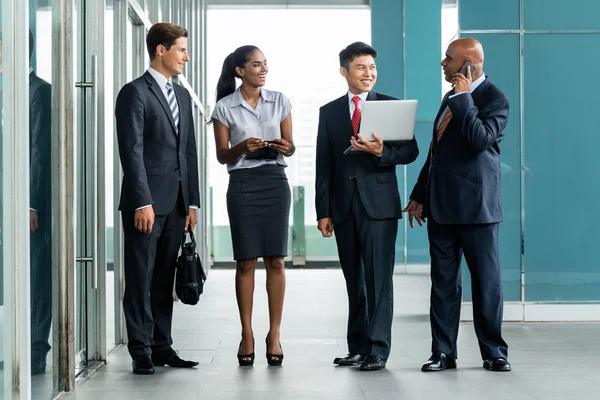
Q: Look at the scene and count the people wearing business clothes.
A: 4